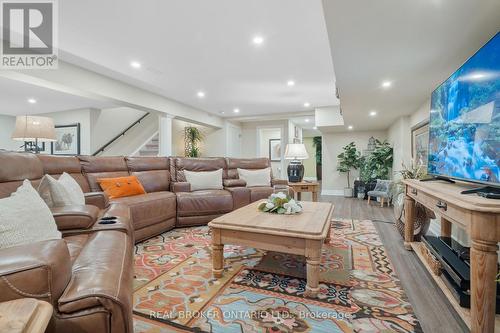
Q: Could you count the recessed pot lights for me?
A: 12